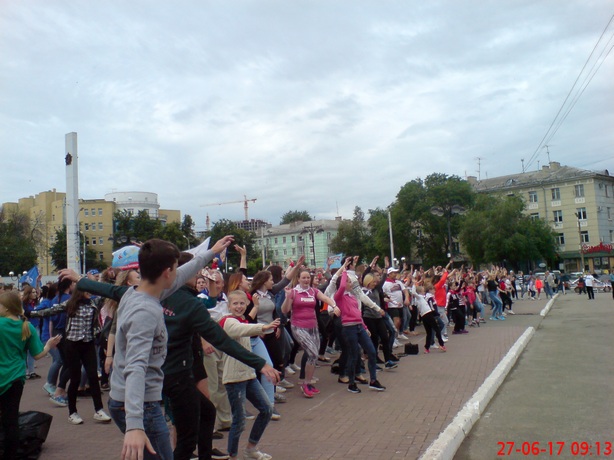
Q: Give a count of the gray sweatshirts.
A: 1